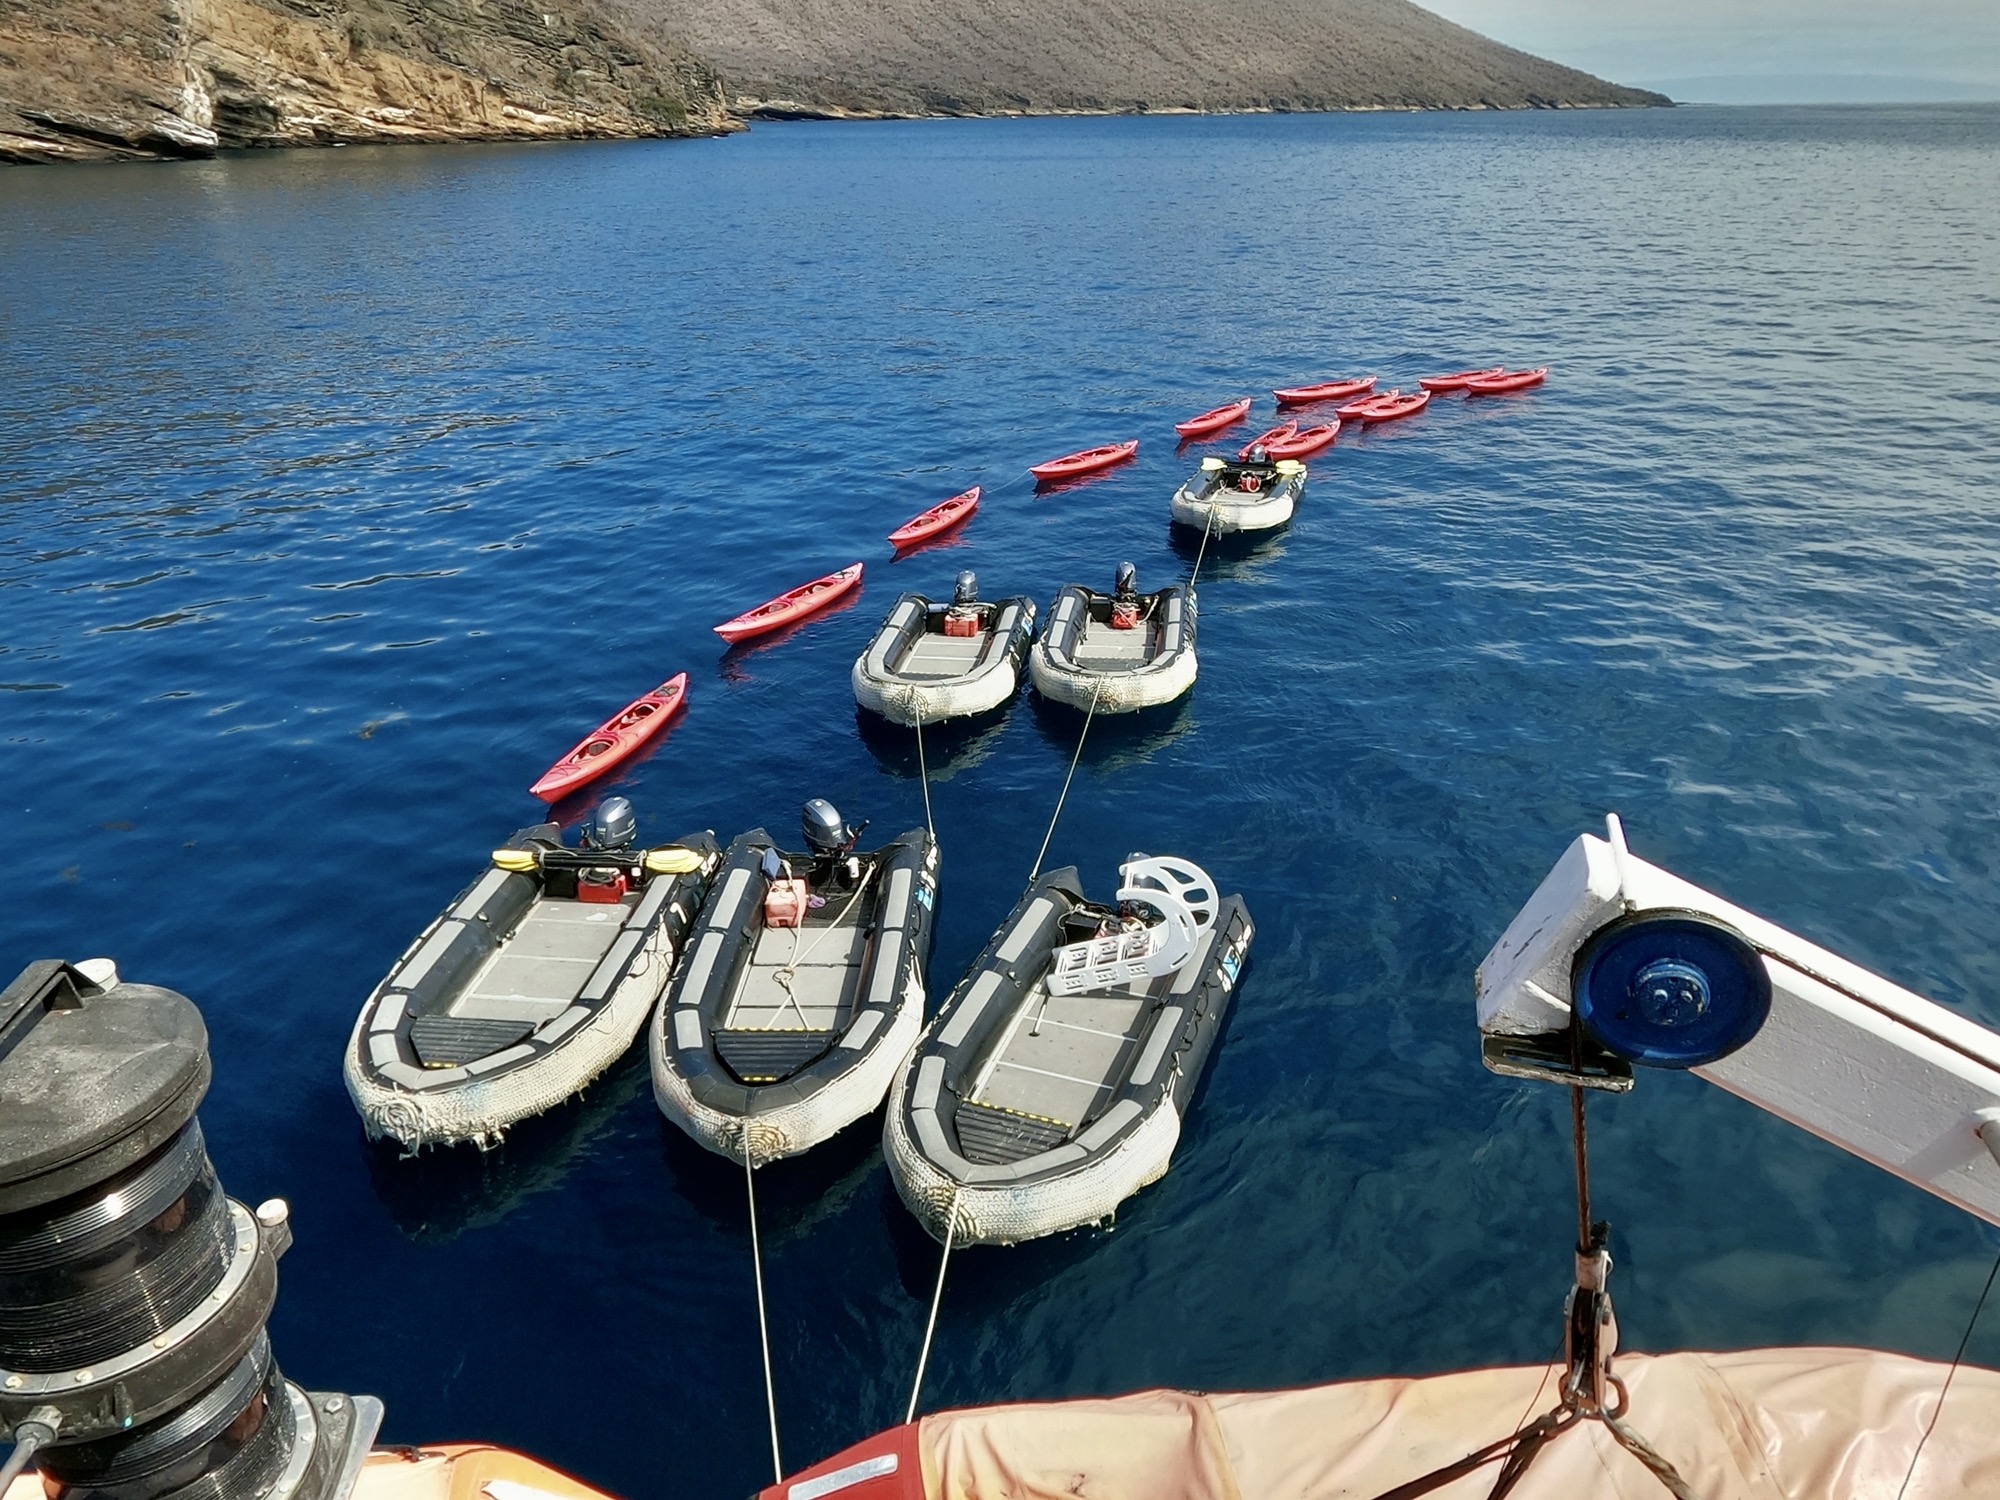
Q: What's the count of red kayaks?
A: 12